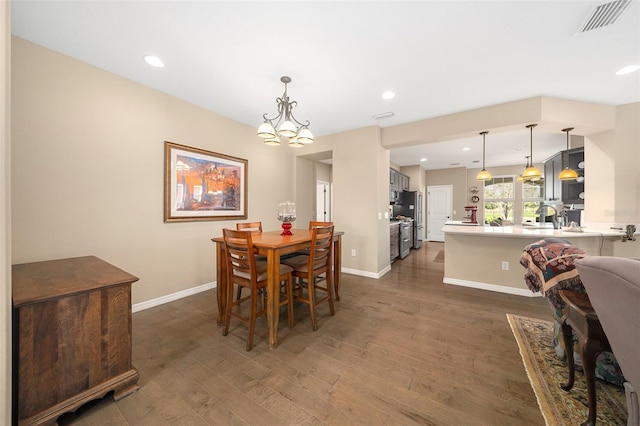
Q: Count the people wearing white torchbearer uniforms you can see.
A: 0